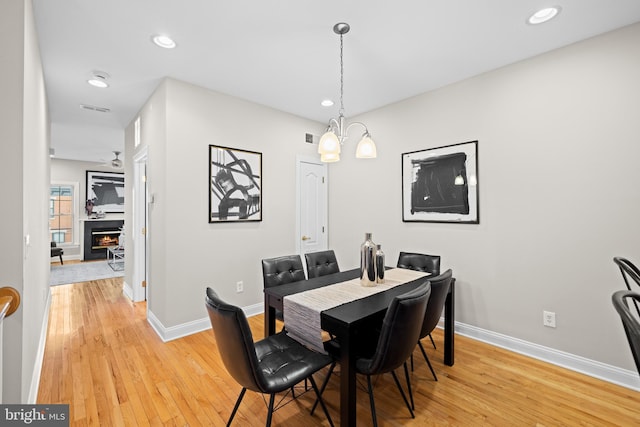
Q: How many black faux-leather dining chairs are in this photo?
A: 6